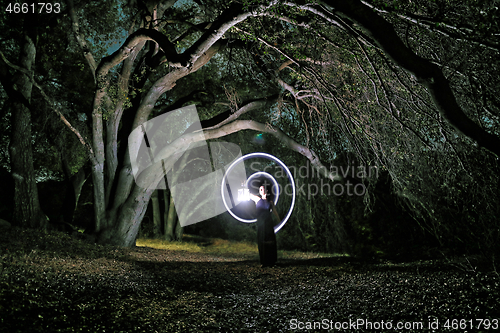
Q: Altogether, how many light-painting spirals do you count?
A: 1